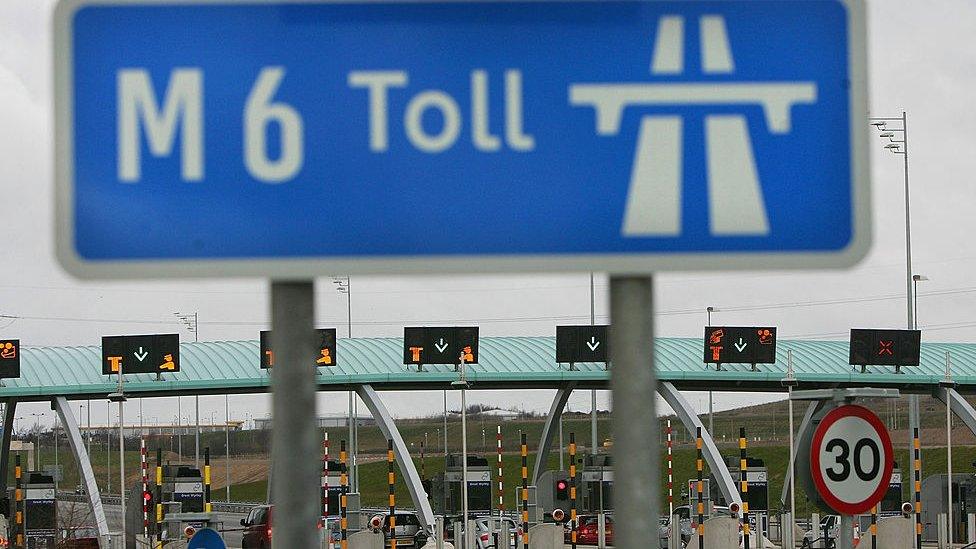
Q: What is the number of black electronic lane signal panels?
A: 7